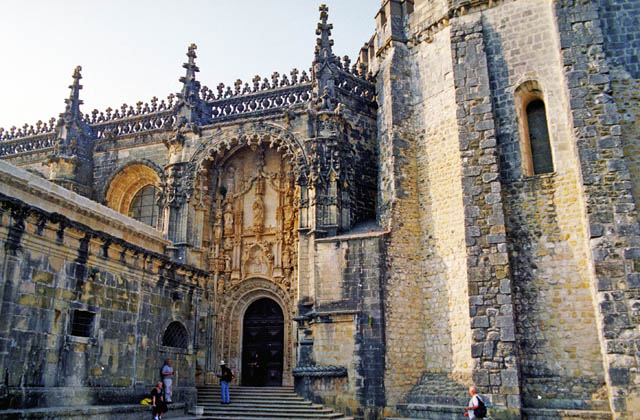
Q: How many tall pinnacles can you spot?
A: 3